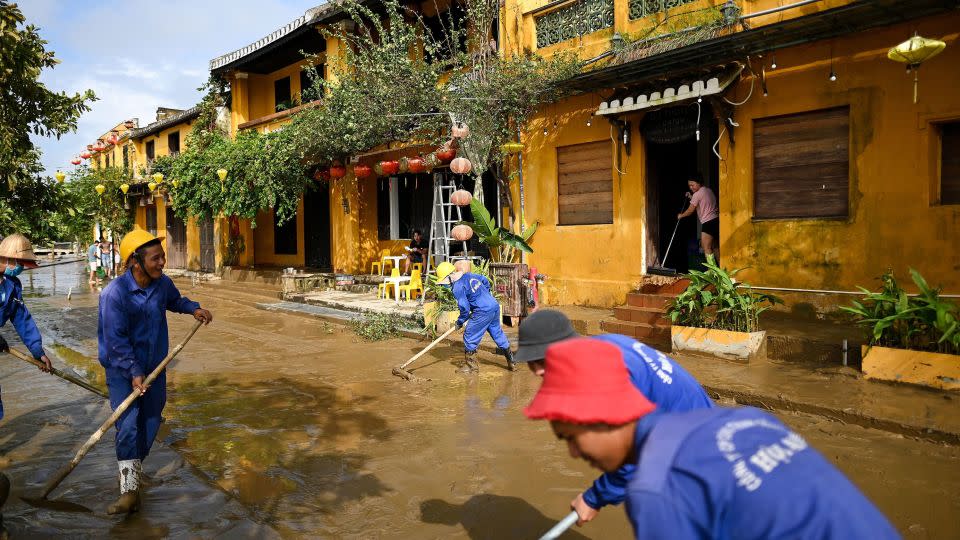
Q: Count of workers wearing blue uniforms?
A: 5